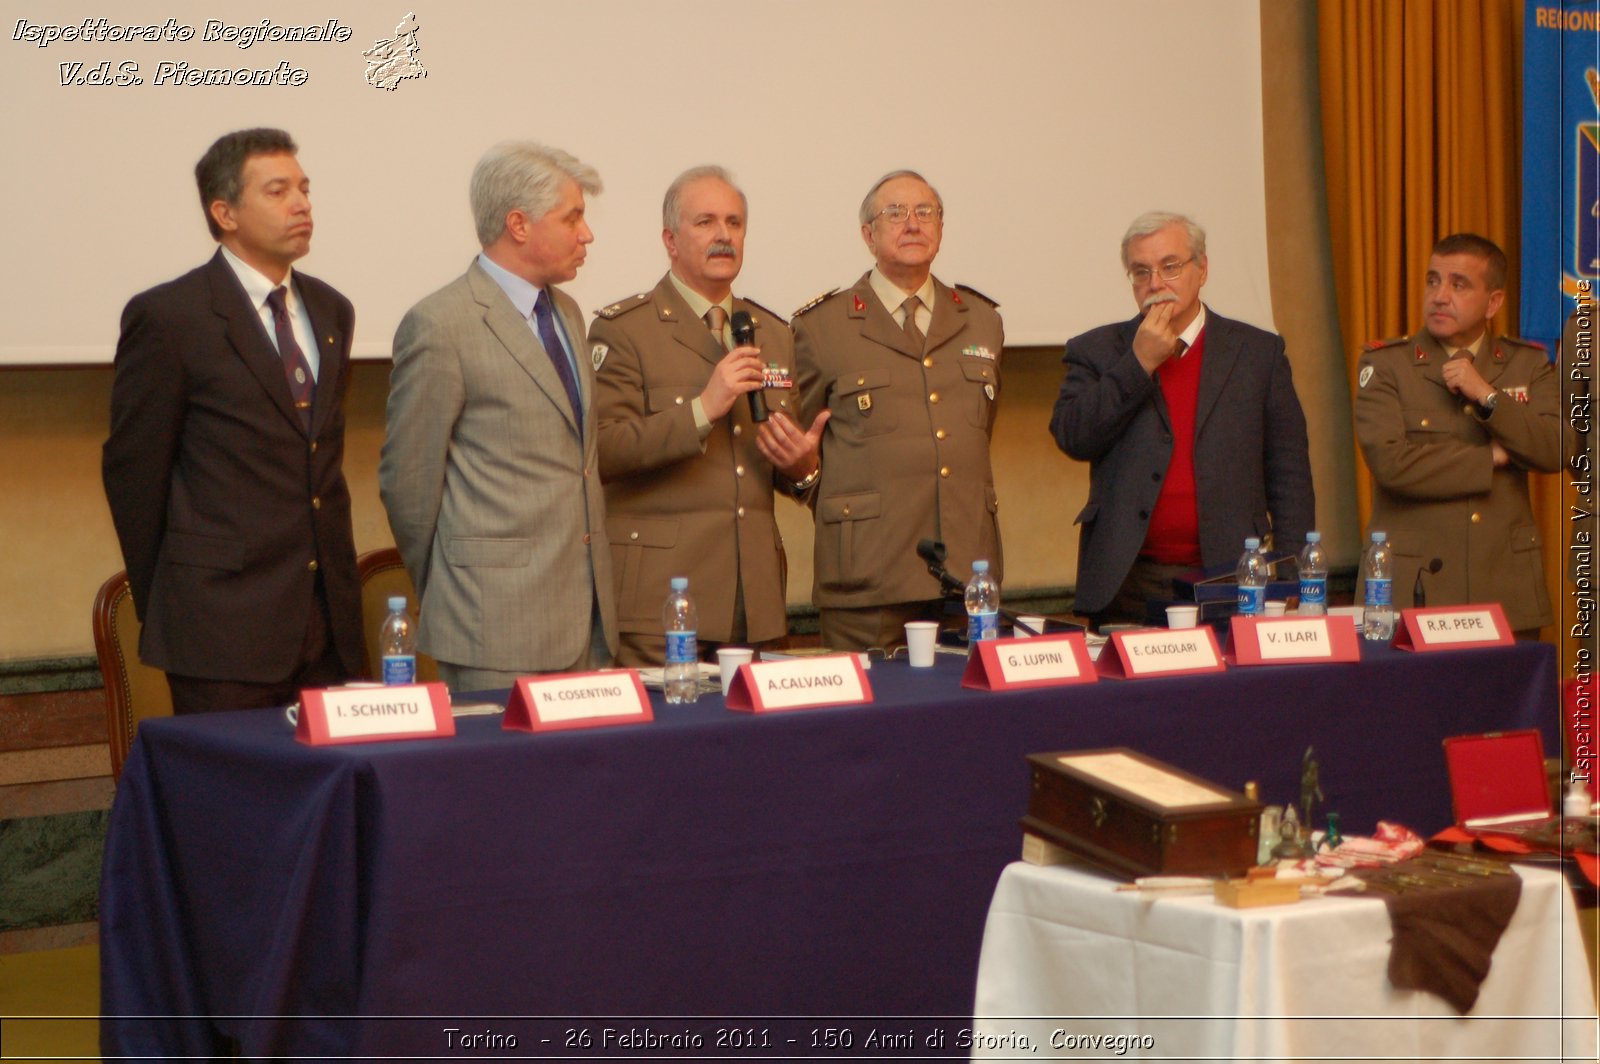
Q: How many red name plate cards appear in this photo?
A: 7